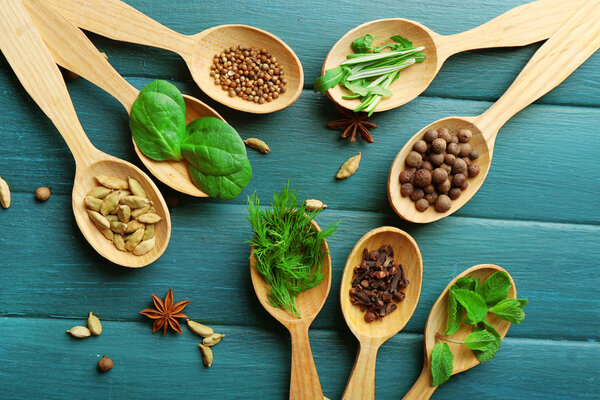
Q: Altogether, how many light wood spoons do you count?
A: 8